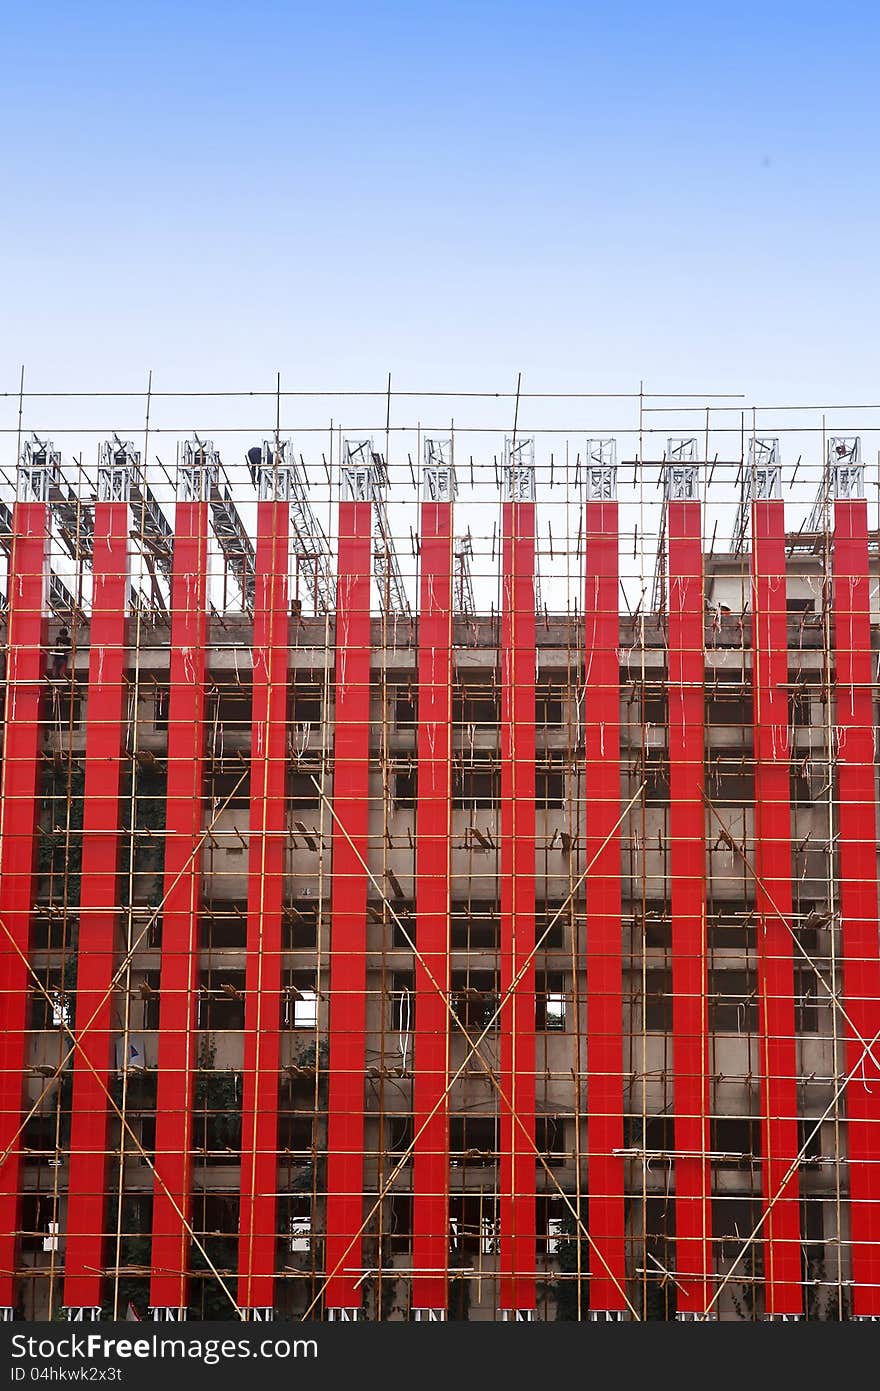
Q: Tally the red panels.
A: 11